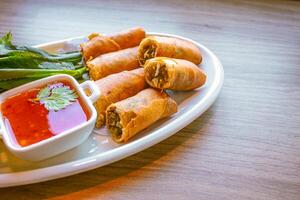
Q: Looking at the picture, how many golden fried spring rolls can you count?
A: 6